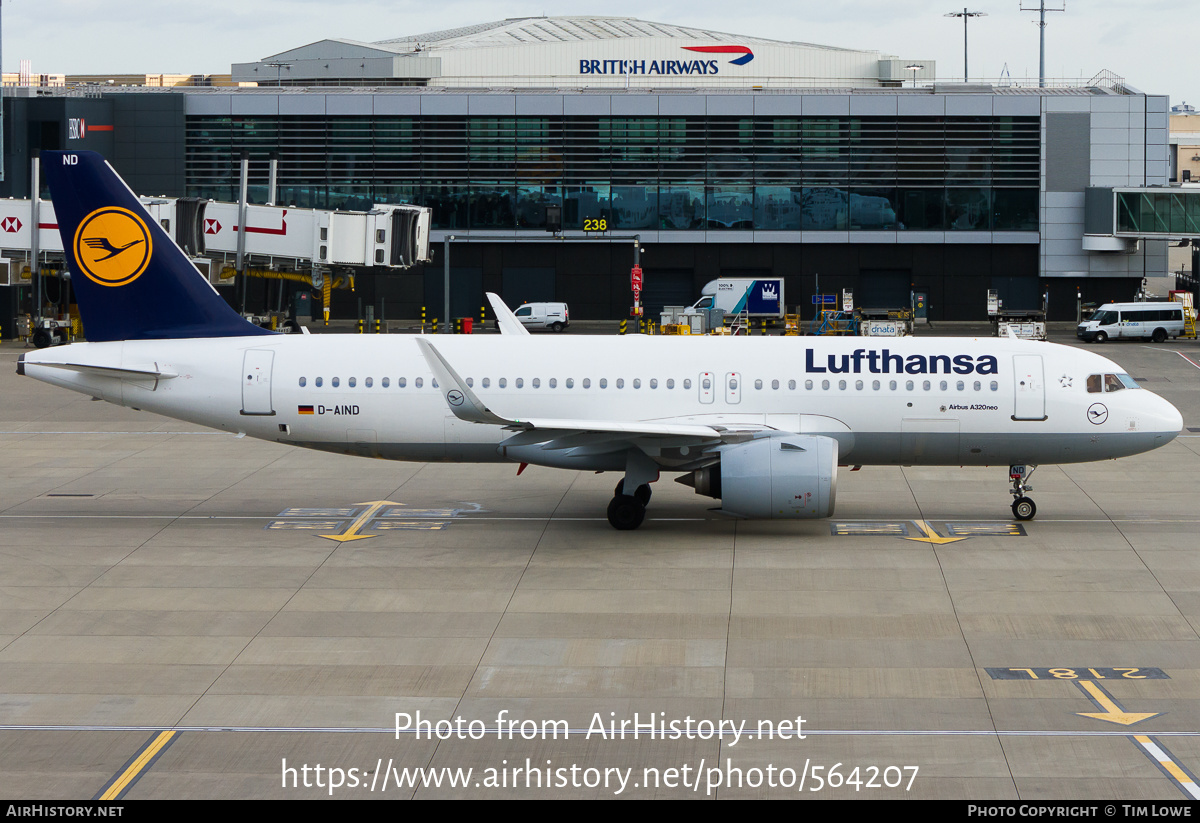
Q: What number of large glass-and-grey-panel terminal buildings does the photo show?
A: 1